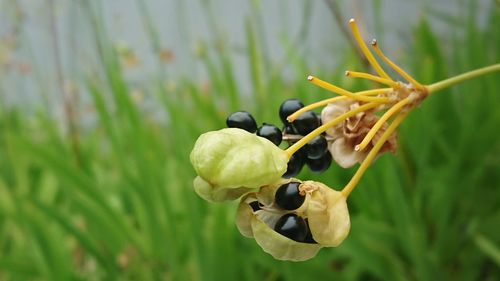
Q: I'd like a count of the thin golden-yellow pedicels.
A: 8